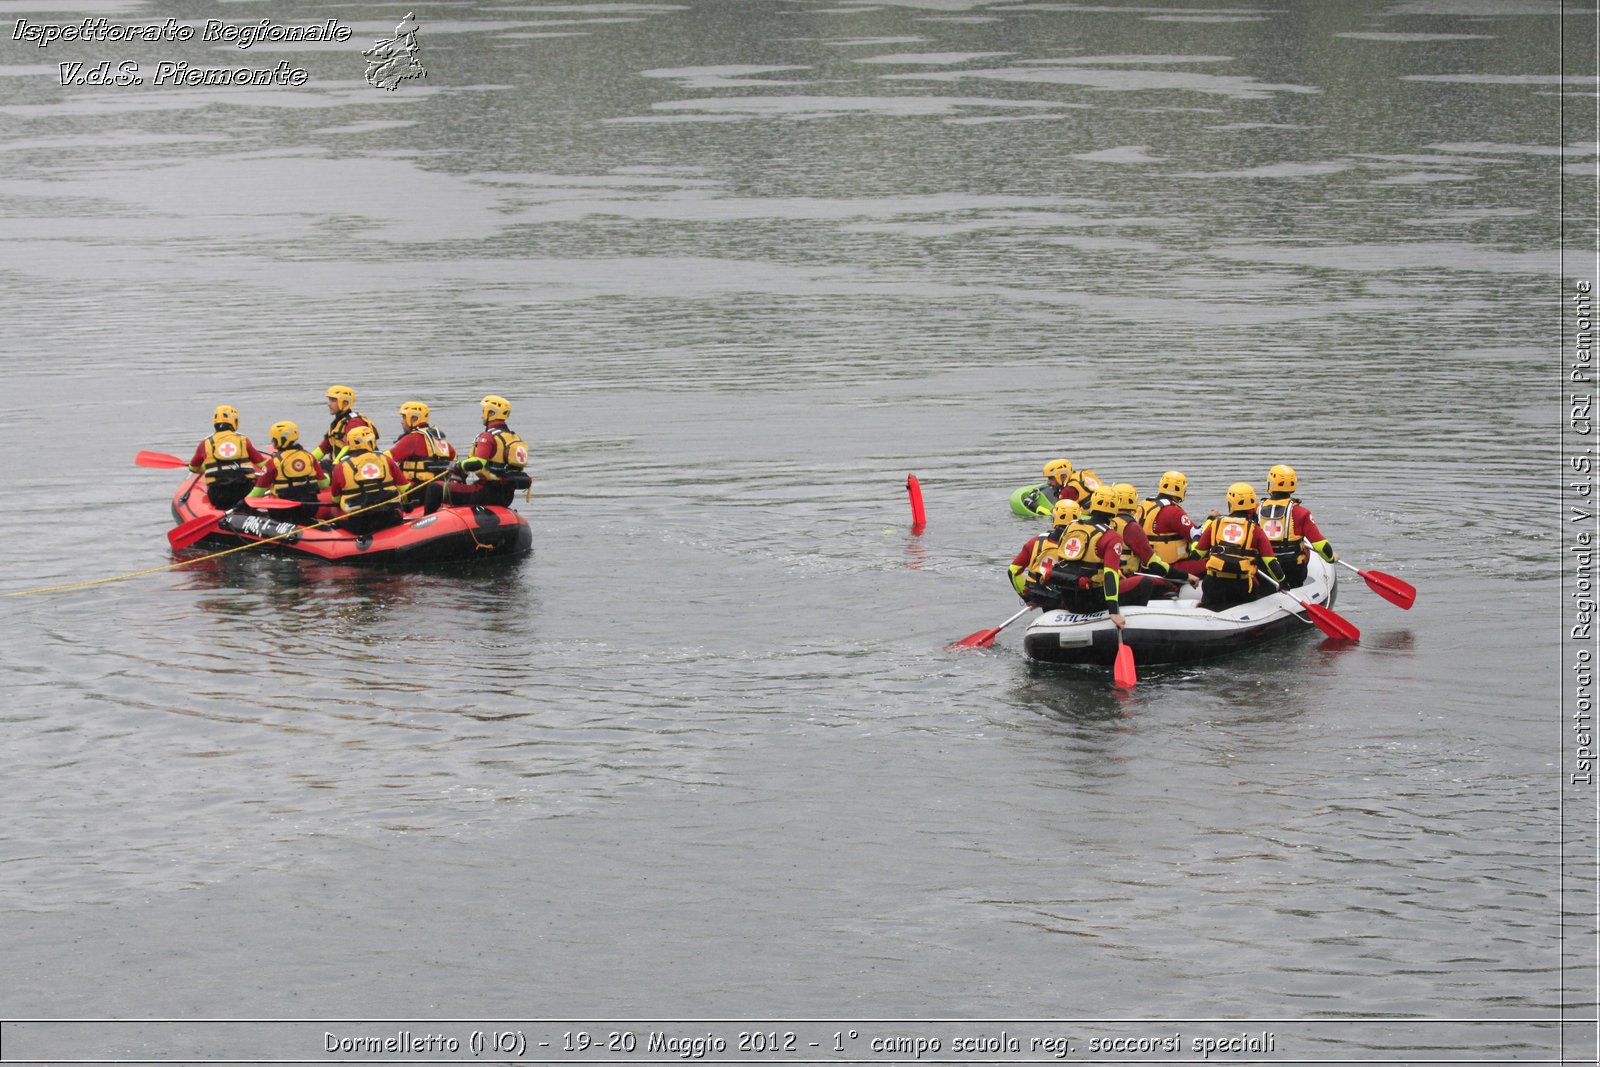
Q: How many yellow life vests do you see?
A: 13